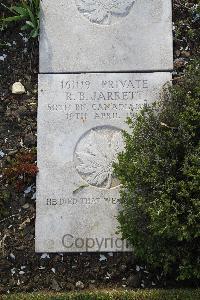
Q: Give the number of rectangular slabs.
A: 2